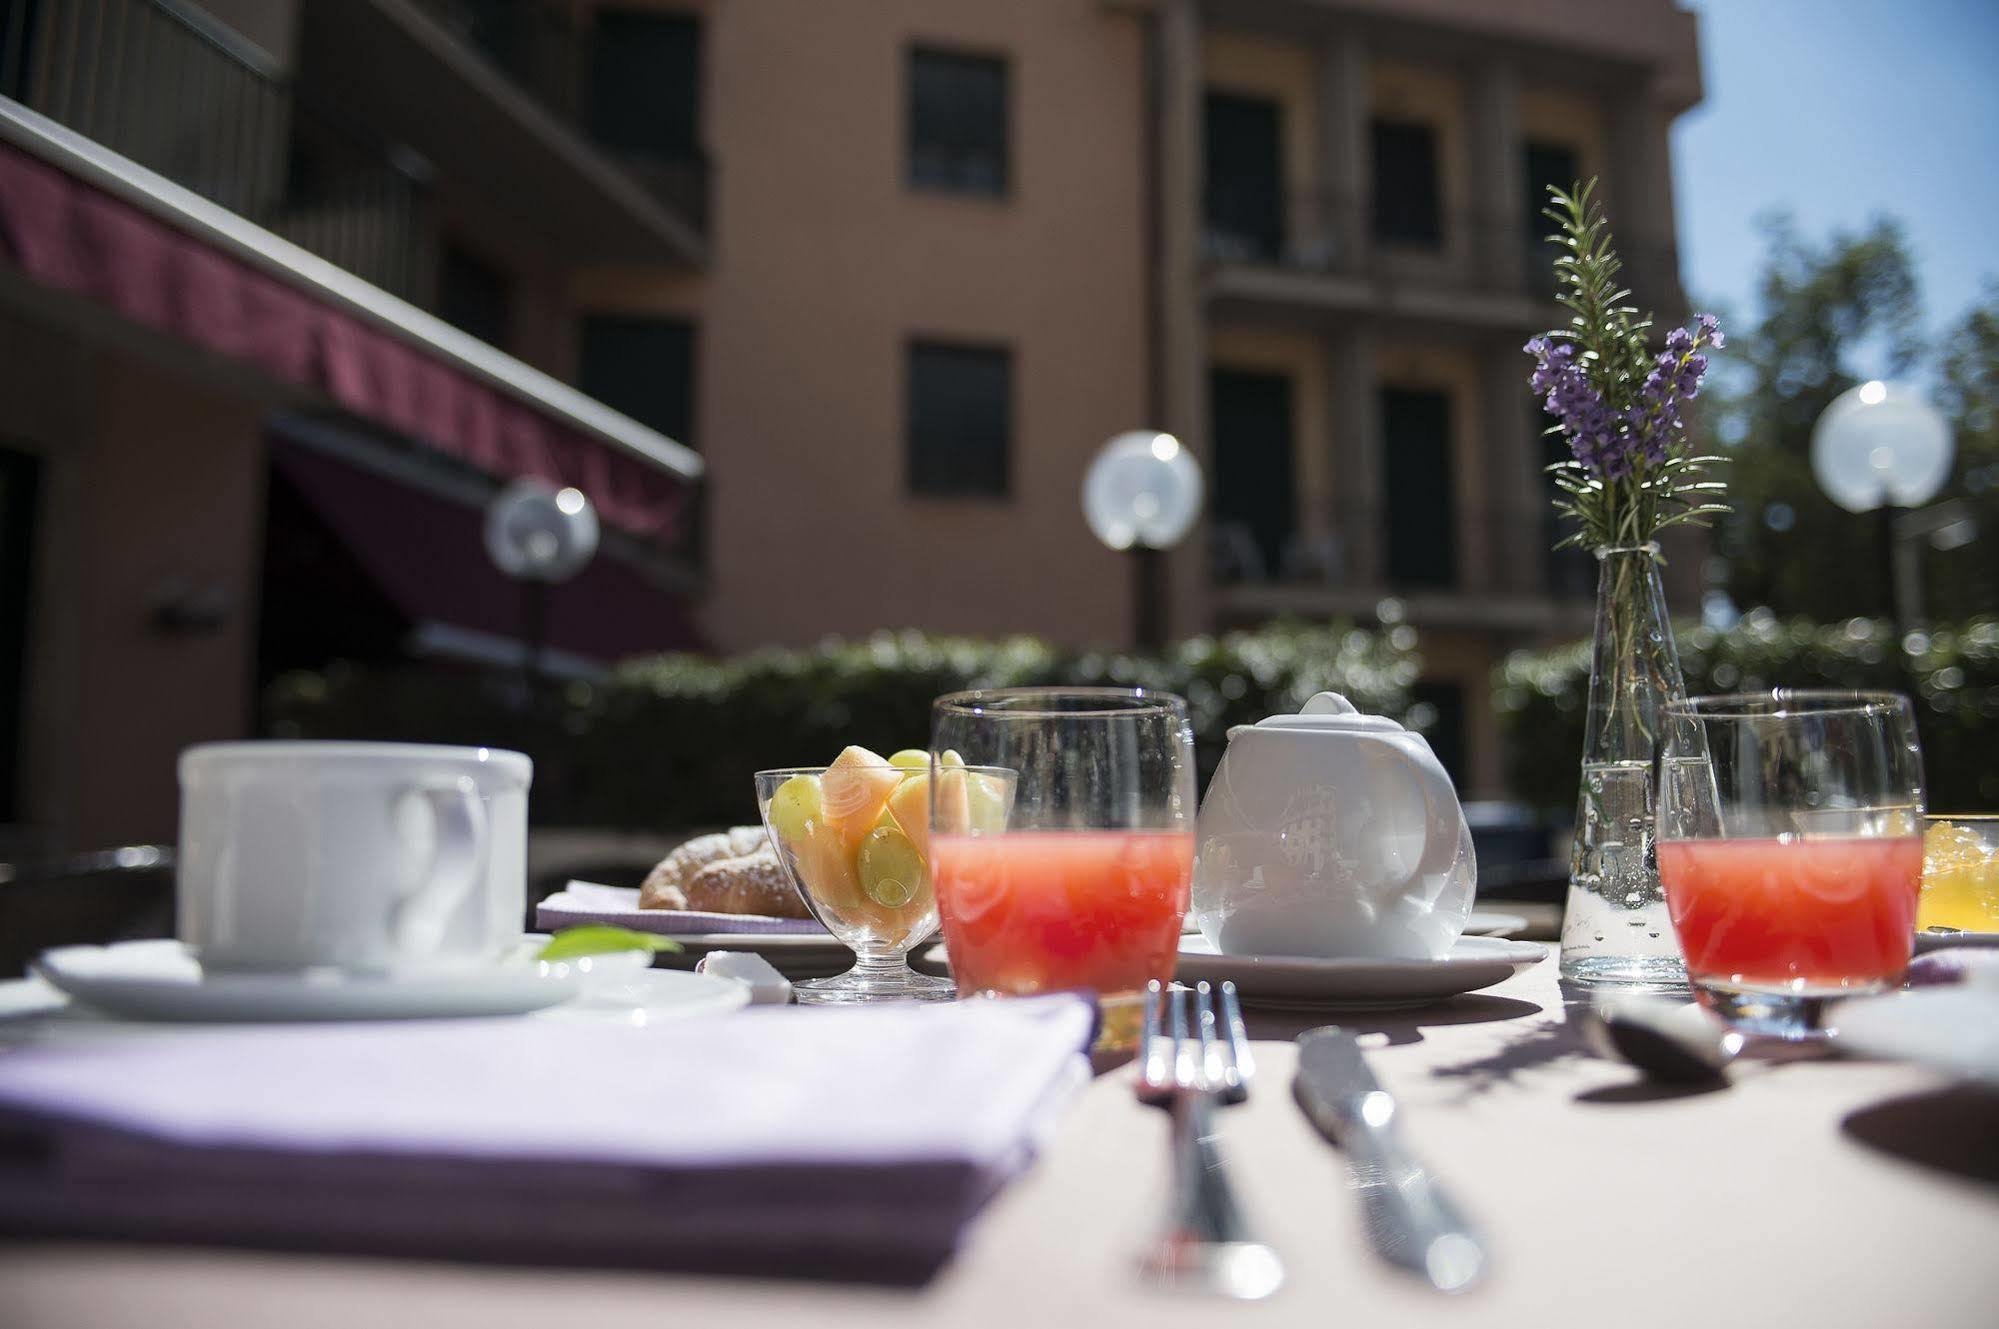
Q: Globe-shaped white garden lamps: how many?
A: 3